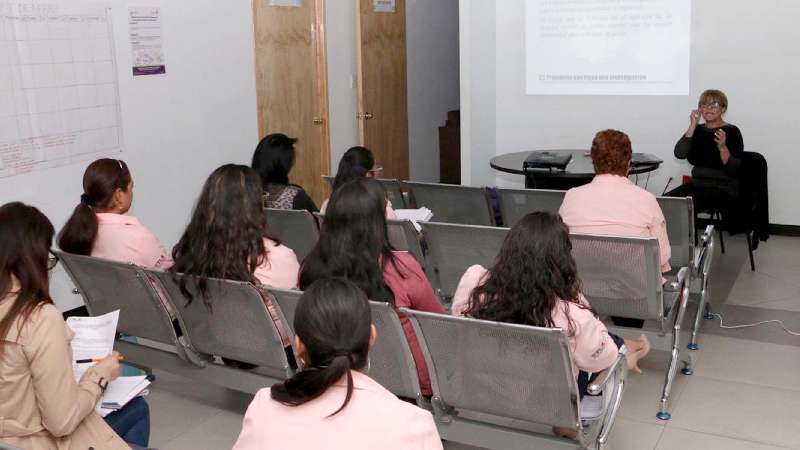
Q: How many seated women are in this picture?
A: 10